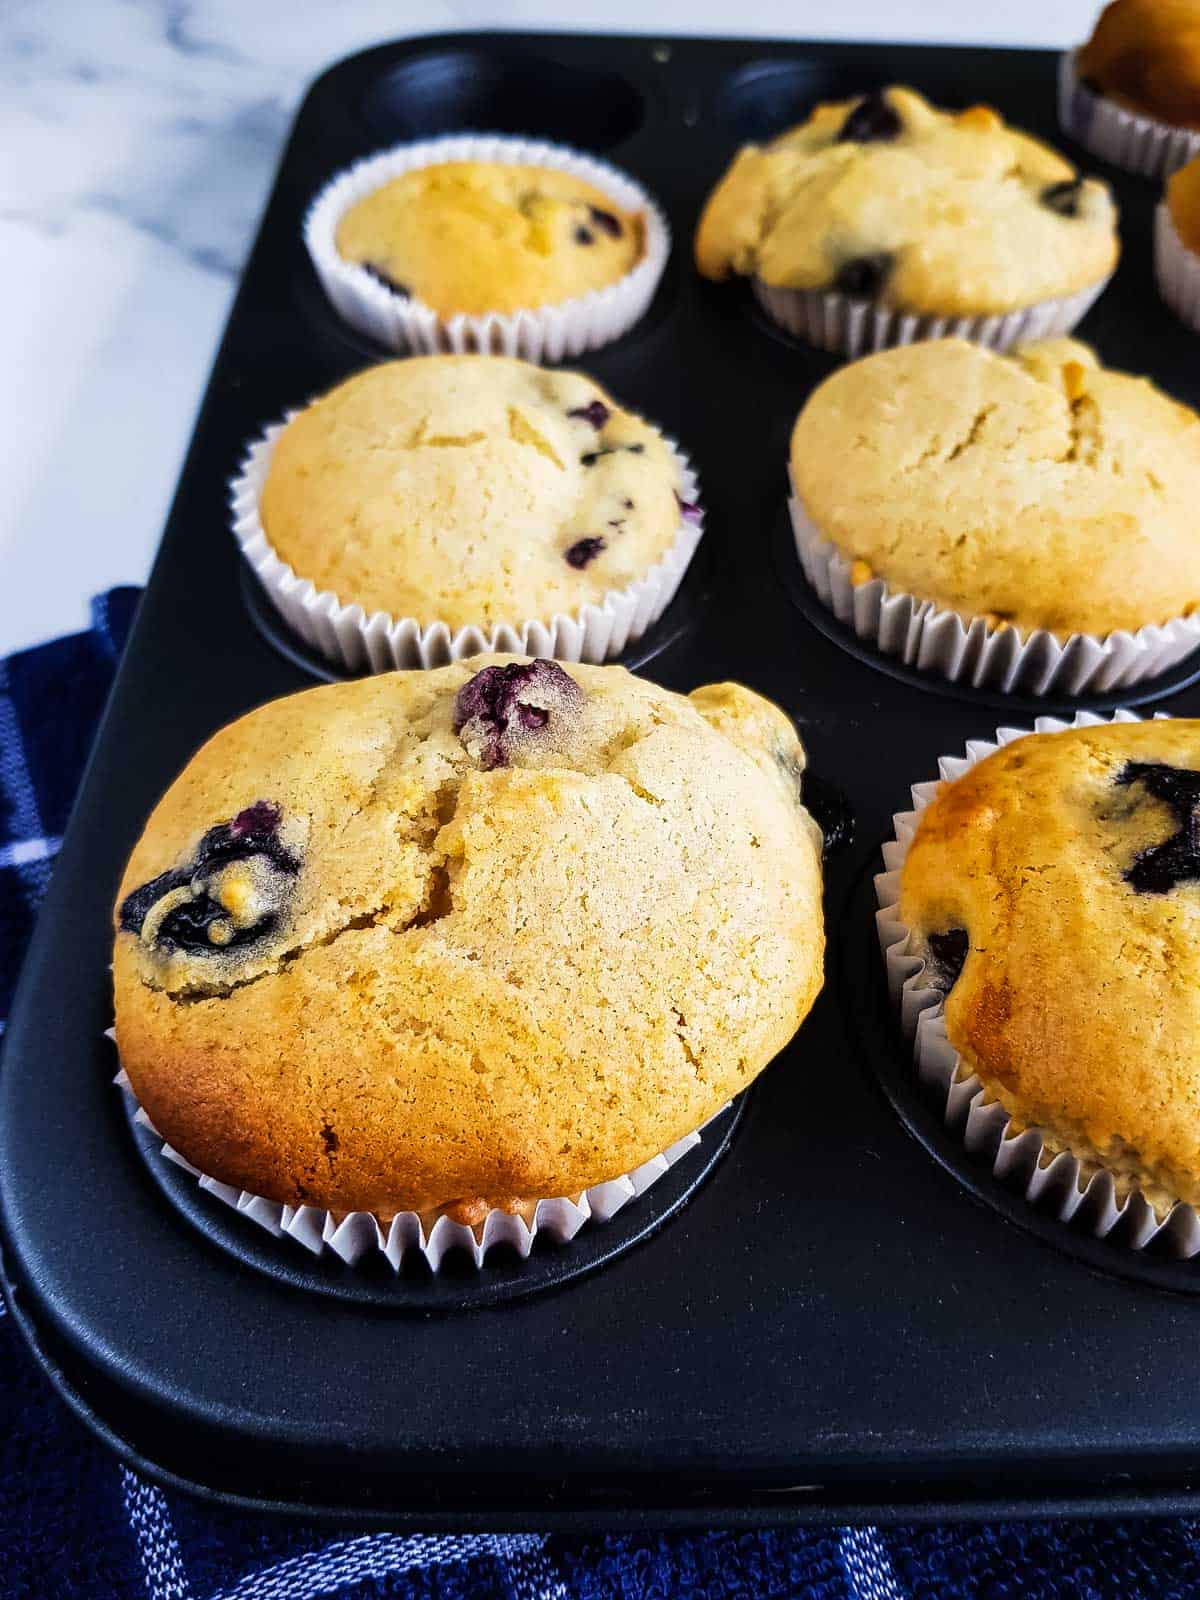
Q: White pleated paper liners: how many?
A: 8